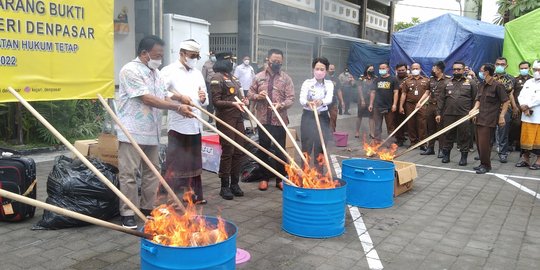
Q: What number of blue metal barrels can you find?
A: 3